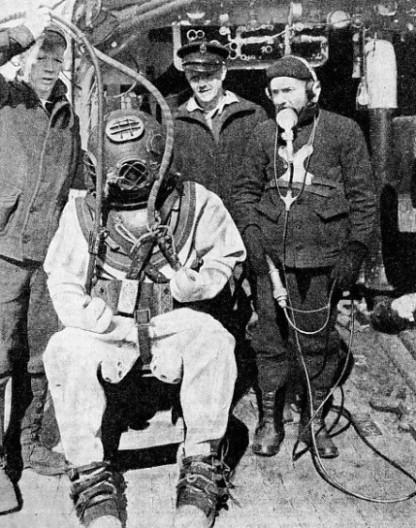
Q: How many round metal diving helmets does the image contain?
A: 1